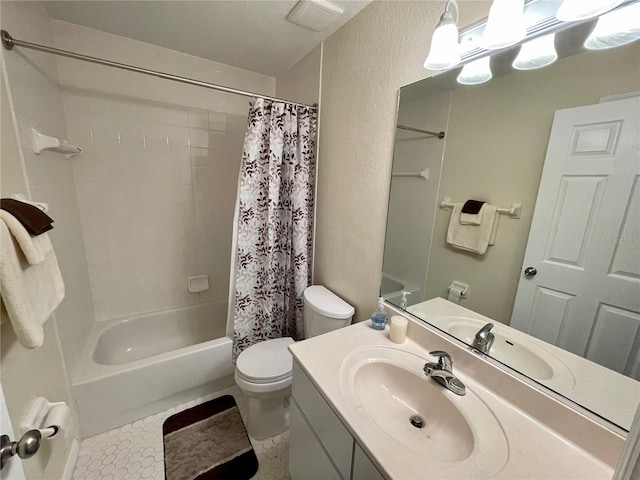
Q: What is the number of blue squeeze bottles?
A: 1